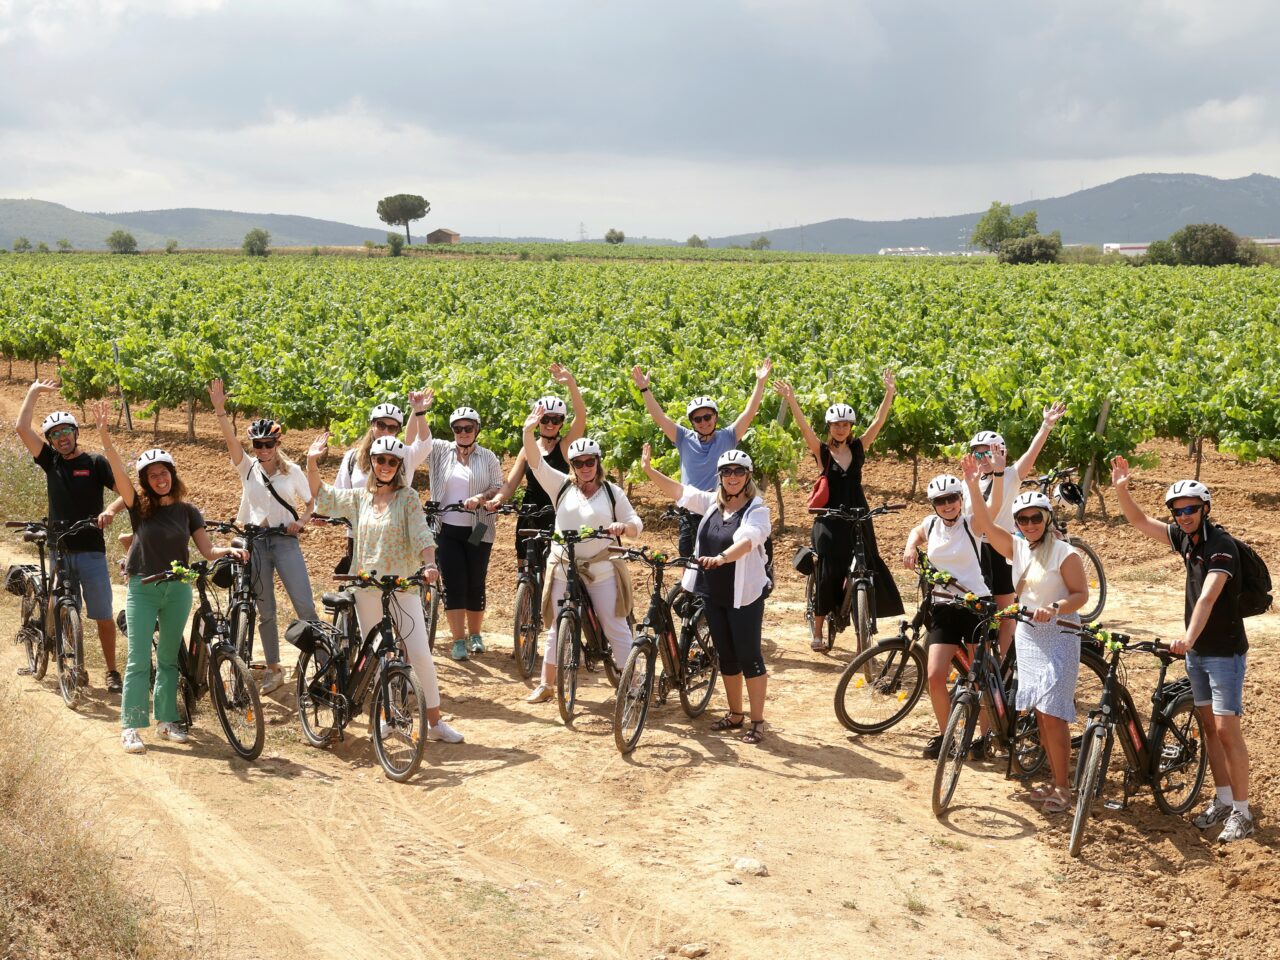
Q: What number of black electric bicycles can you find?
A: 15